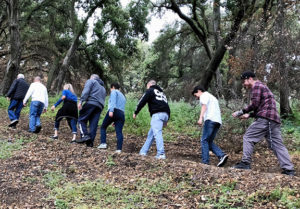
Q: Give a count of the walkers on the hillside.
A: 8